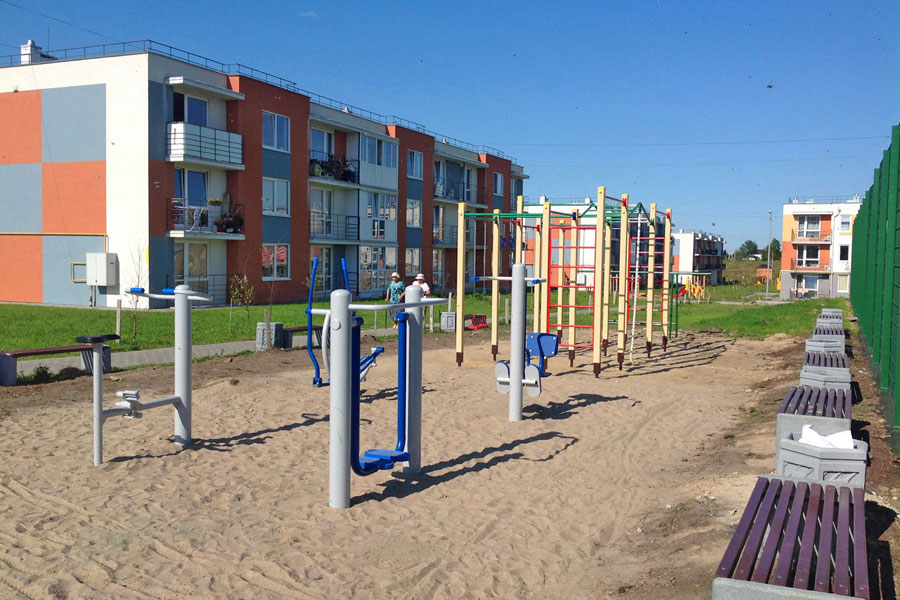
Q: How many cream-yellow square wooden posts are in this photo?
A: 13